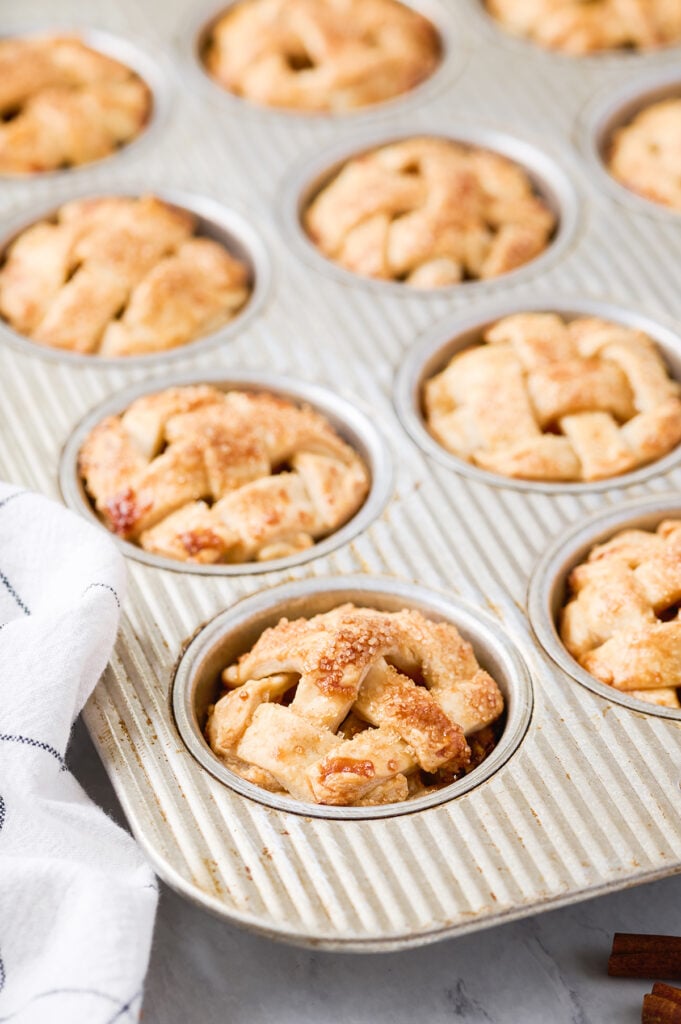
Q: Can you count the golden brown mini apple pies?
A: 10